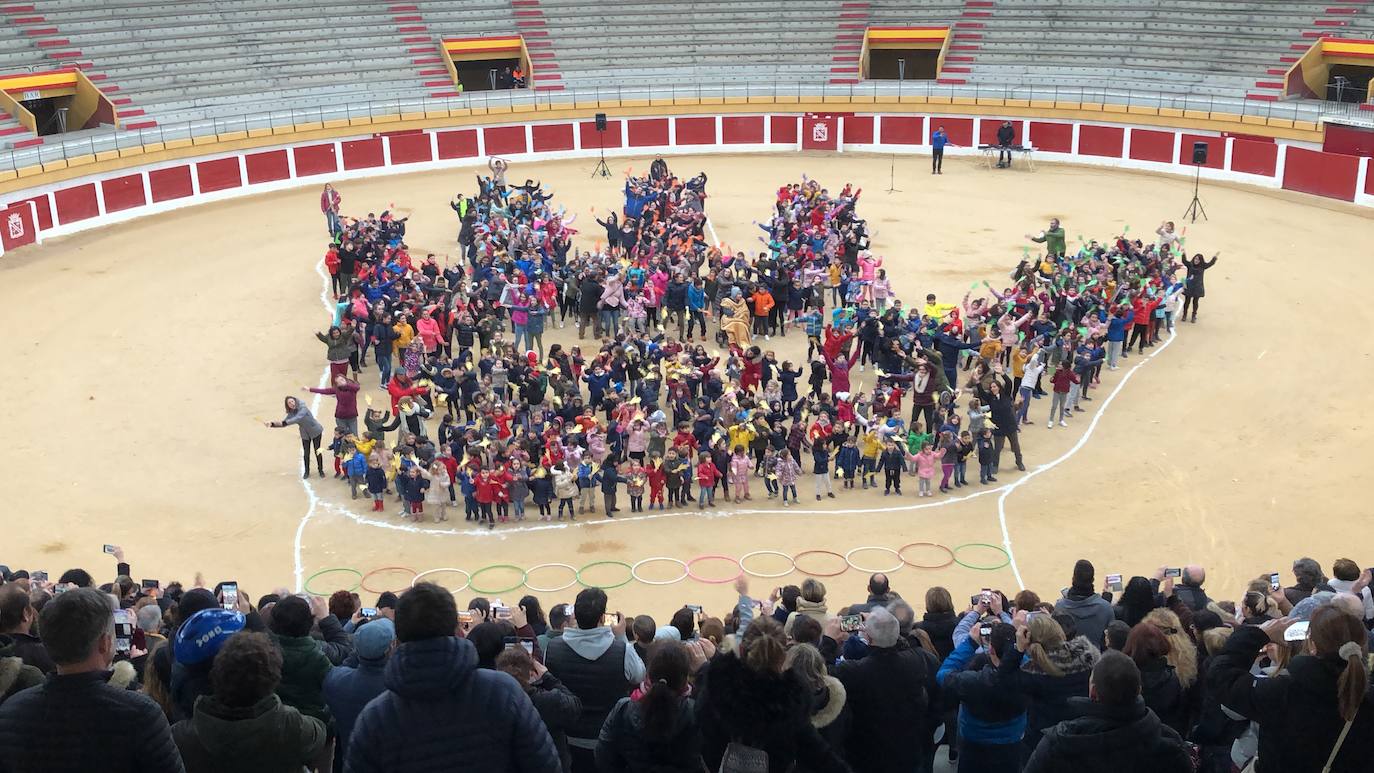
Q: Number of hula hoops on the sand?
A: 13